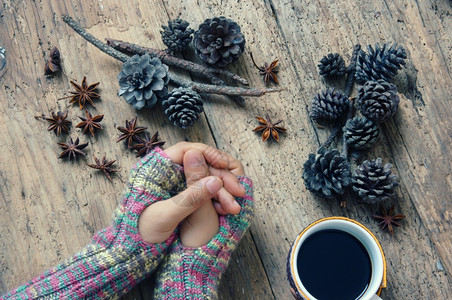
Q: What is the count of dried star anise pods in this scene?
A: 11